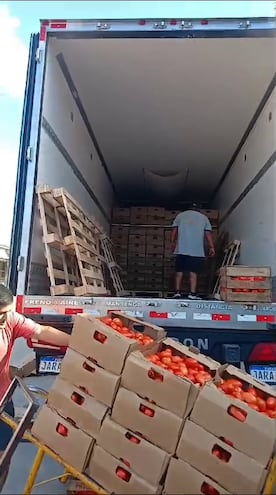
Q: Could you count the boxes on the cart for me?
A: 11